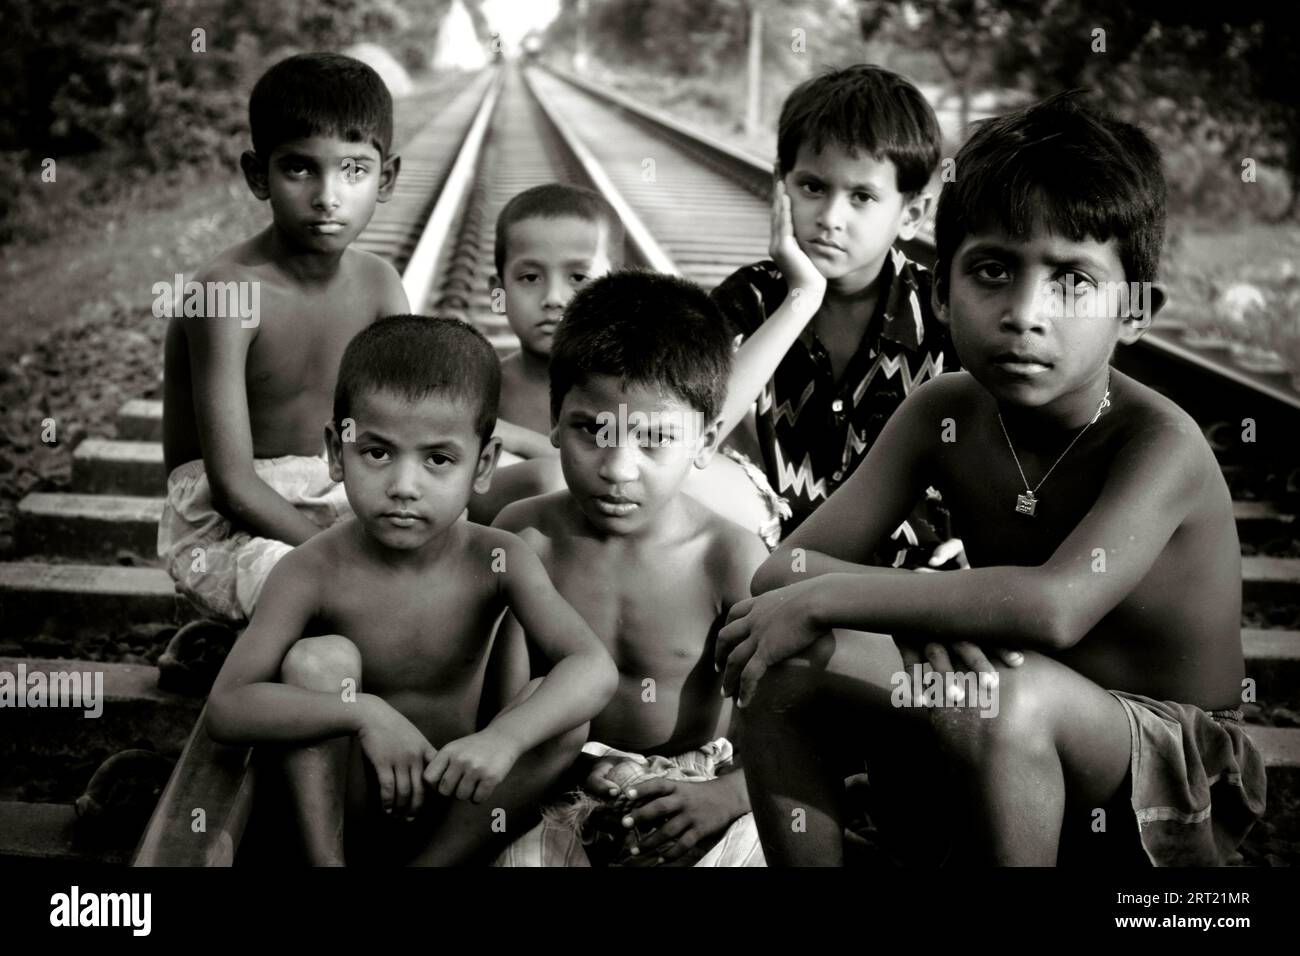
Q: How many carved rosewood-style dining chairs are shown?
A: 0